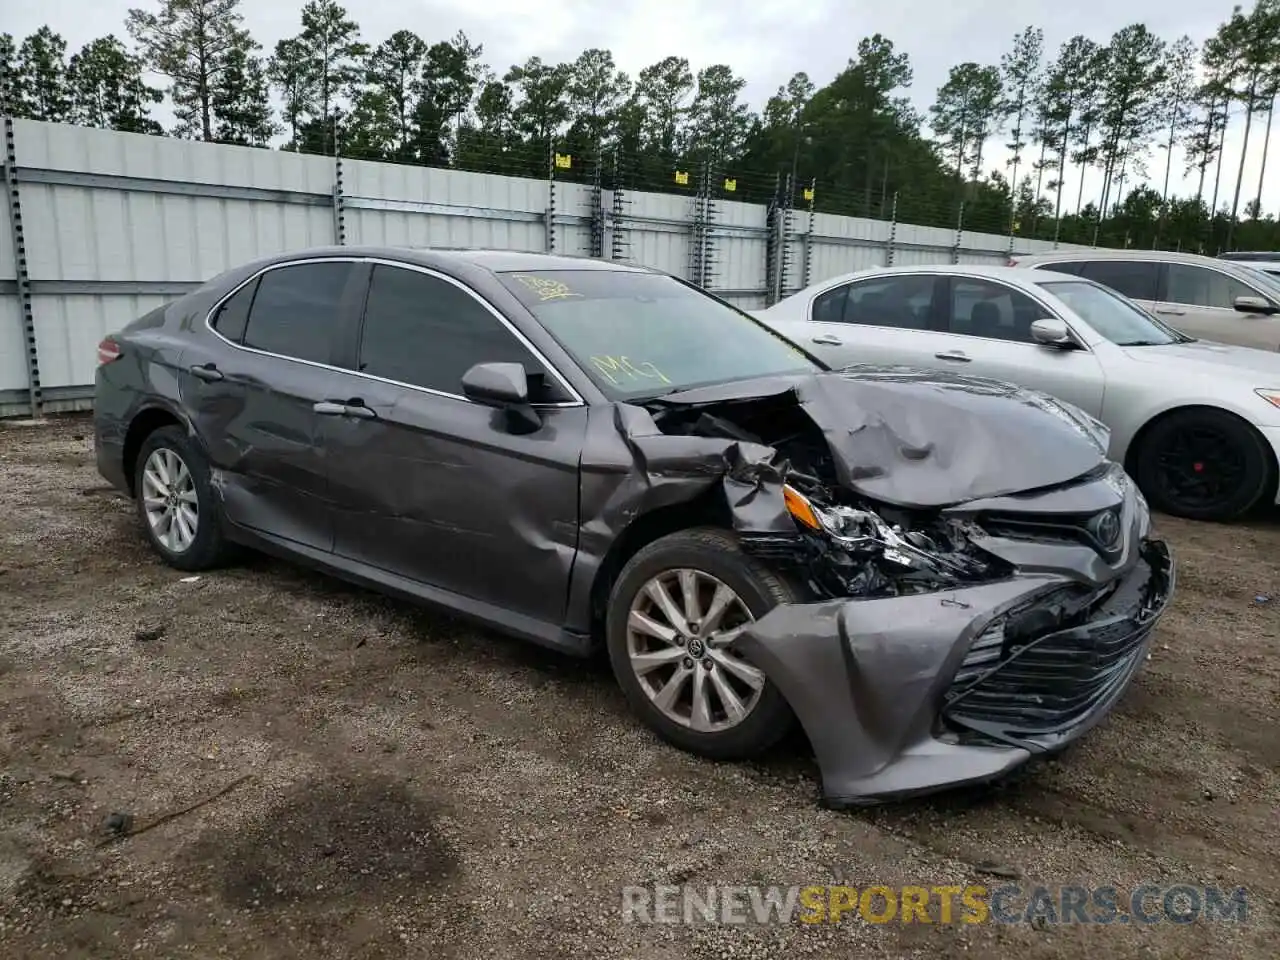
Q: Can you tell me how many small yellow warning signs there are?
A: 4